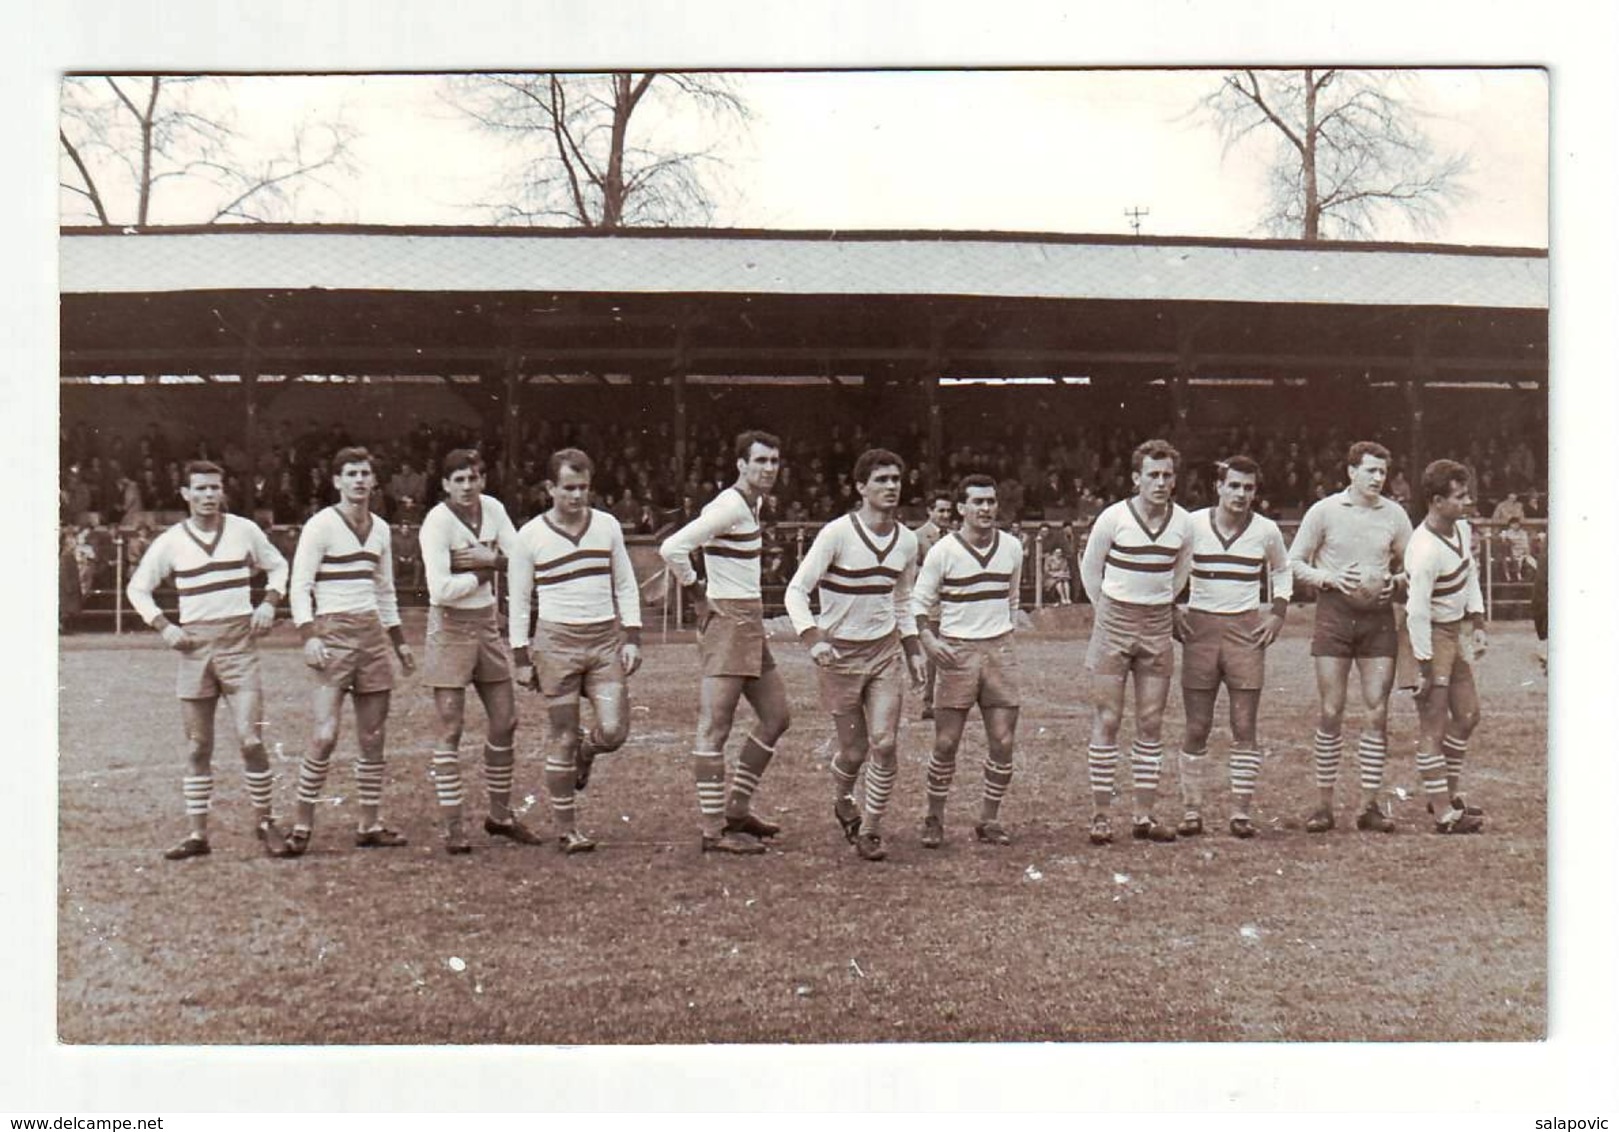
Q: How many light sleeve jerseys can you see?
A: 11